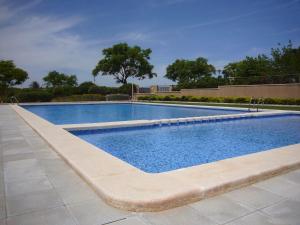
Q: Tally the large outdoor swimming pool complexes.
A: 1